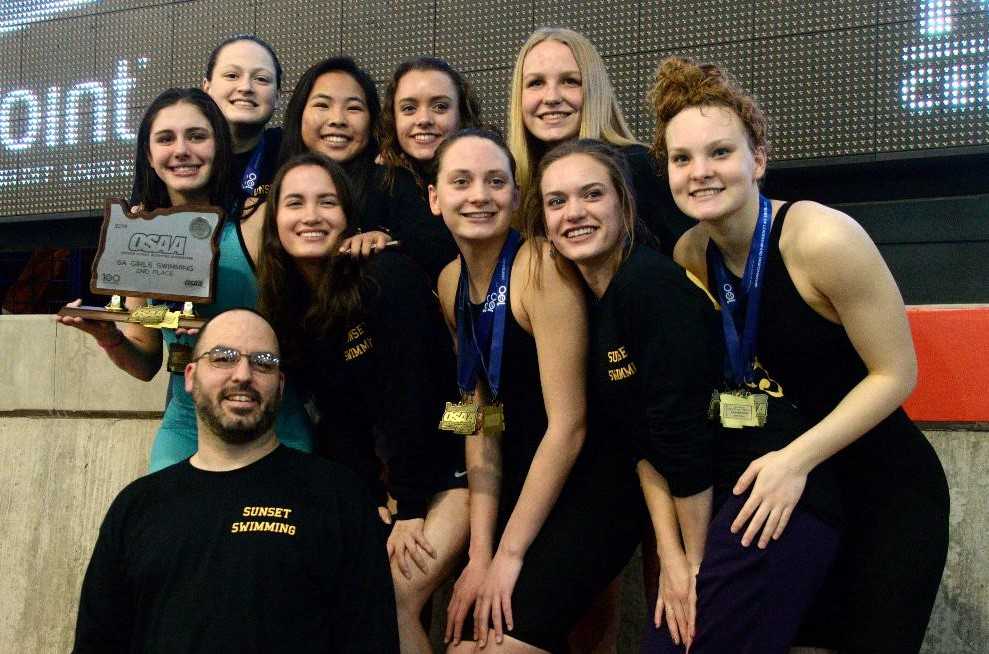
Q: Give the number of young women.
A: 9